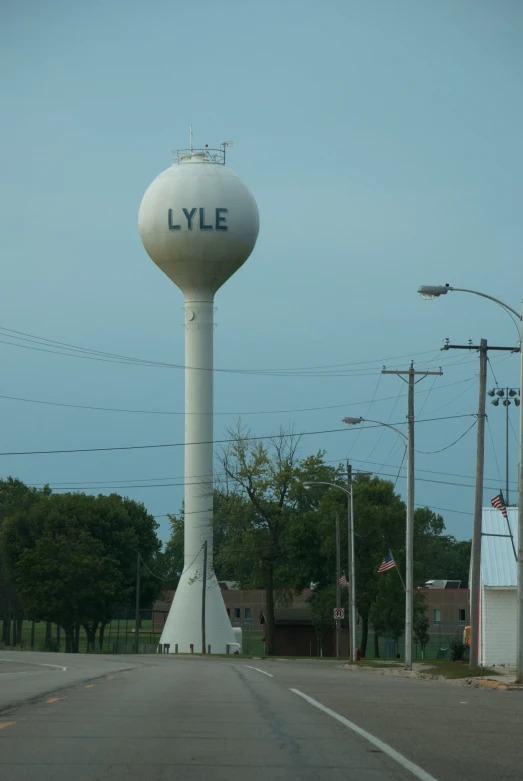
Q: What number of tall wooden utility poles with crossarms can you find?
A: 3